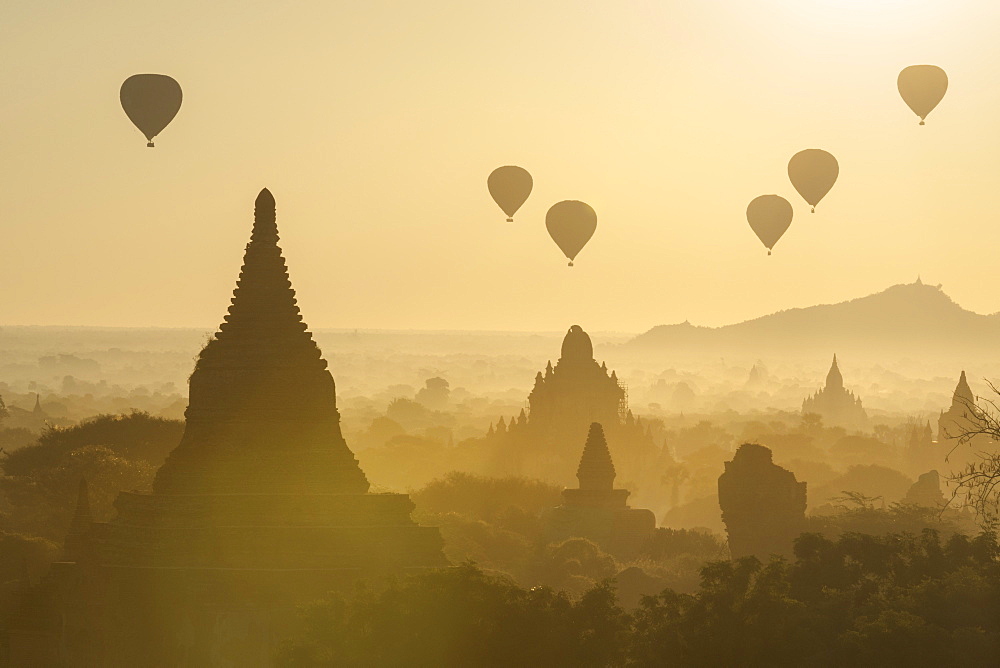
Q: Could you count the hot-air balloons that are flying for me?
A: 6